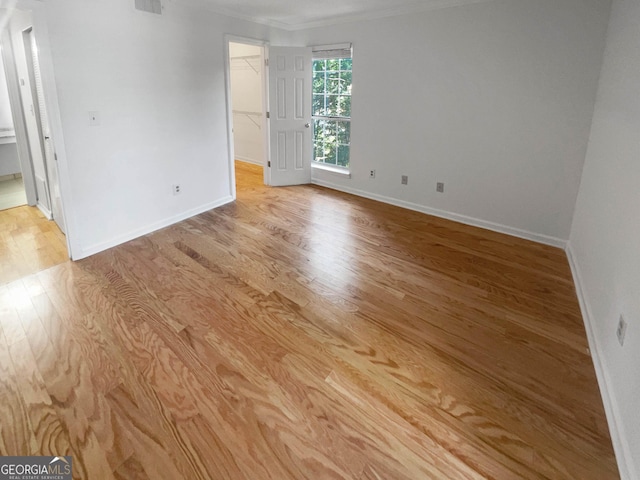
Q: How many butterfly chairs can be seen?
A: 0